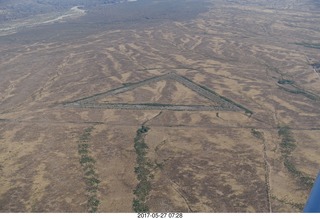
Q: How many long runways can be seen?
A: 3